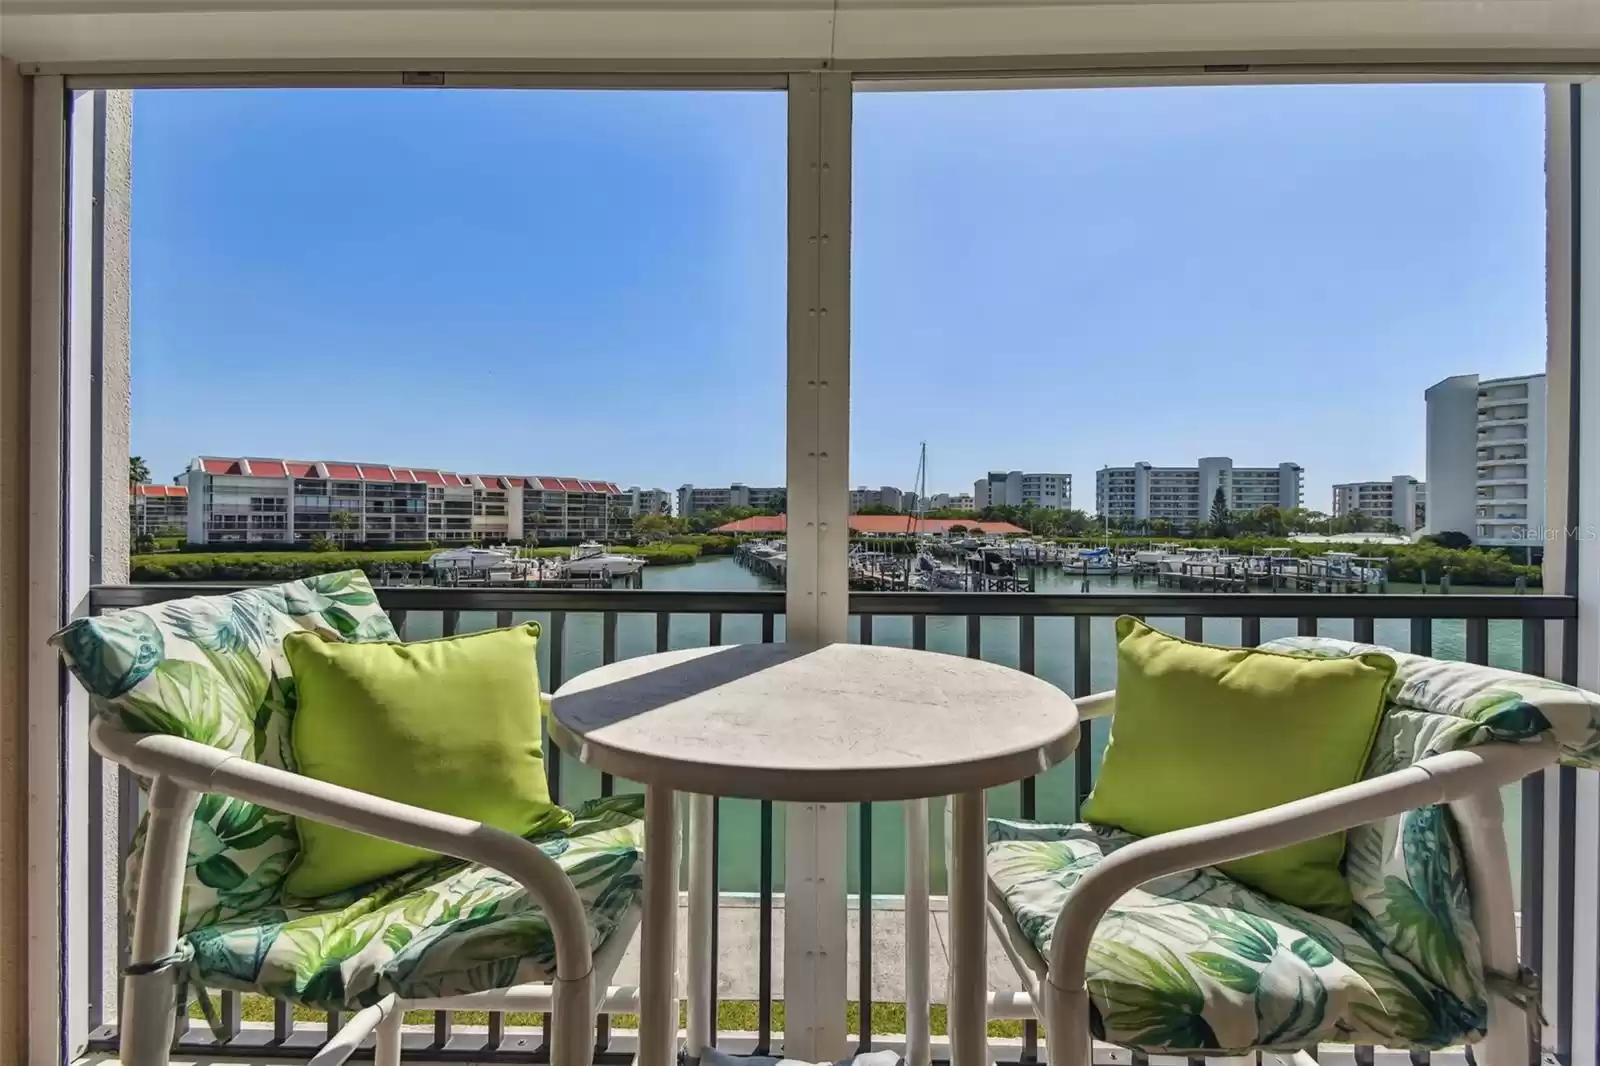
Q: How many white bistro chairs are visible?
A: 2